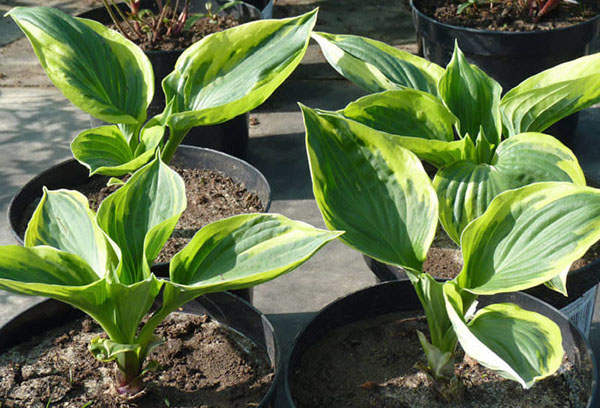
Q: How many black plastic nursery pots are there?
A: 6